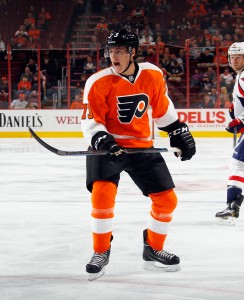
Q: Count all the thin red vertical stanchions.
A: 7